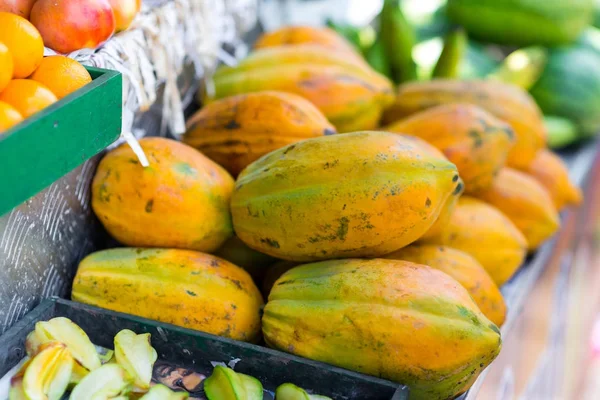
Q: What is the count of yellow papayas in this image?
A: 13